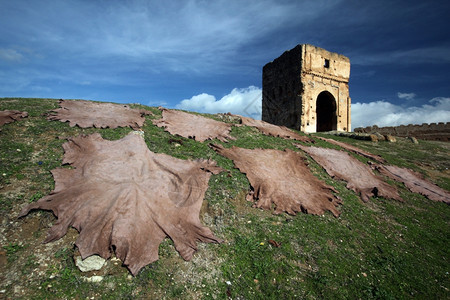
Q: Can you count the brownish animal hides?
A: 9